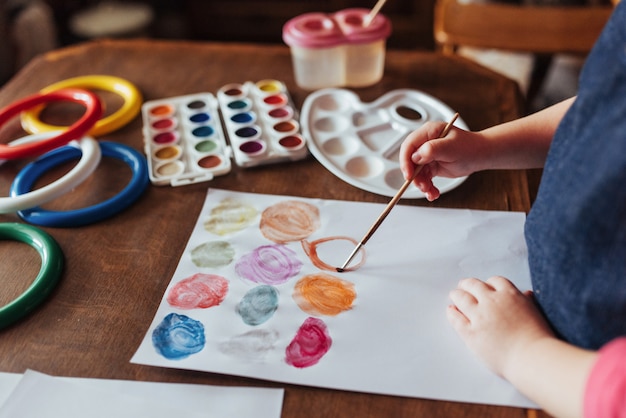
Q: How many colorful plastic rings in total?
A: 5